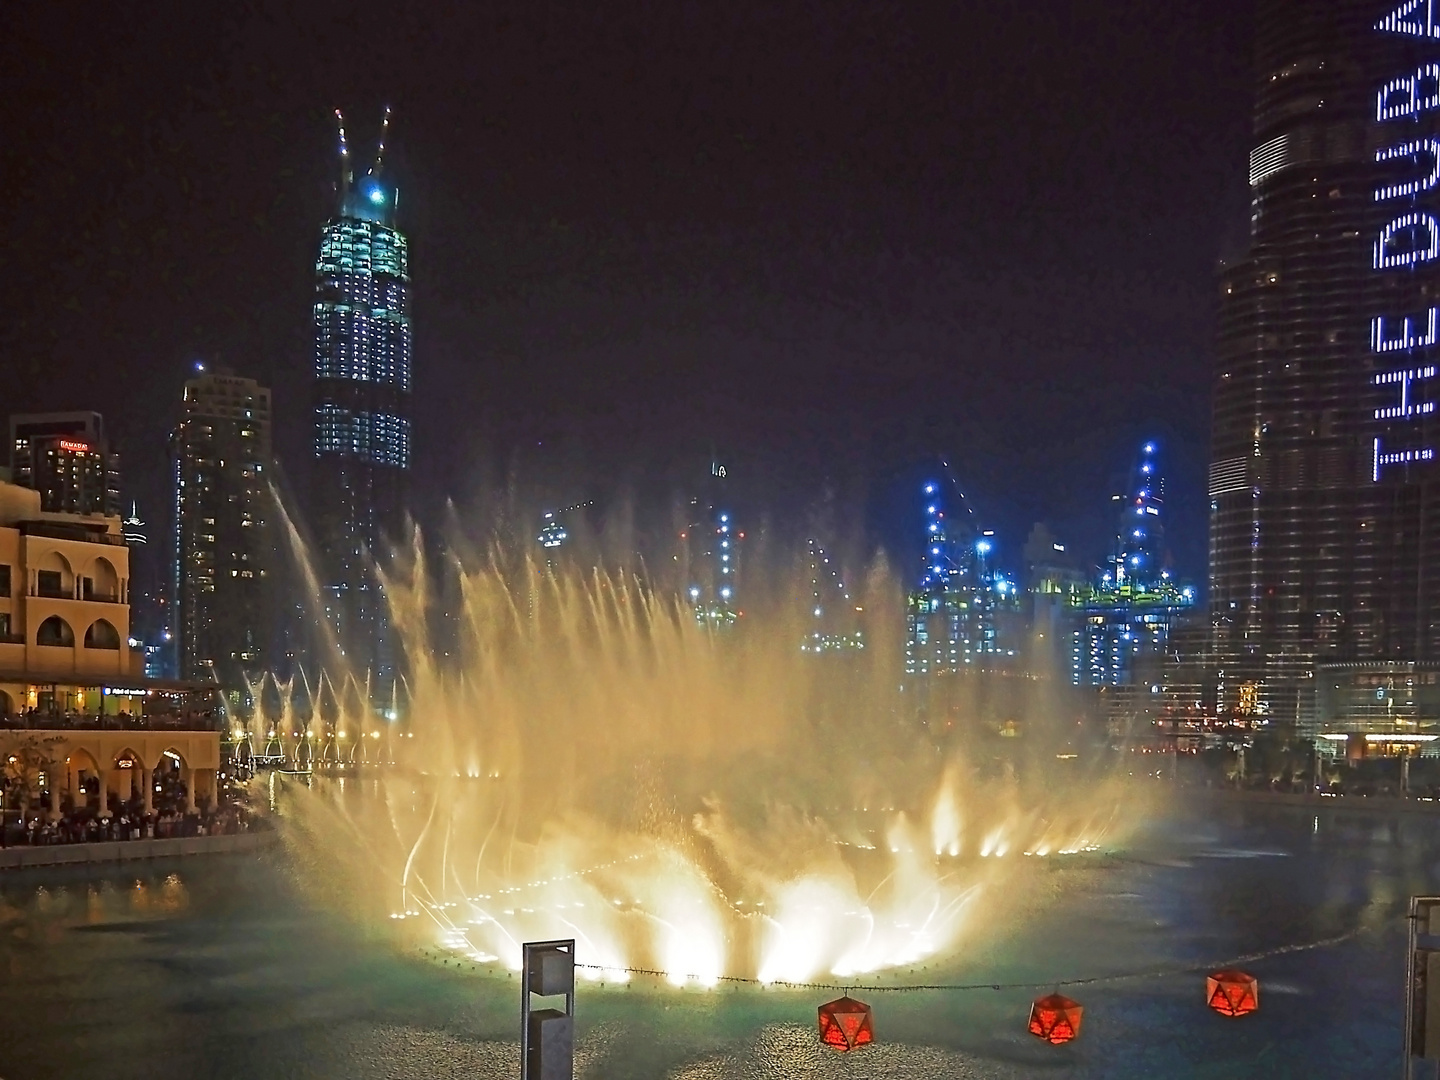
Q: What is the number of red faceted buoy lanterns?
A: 3